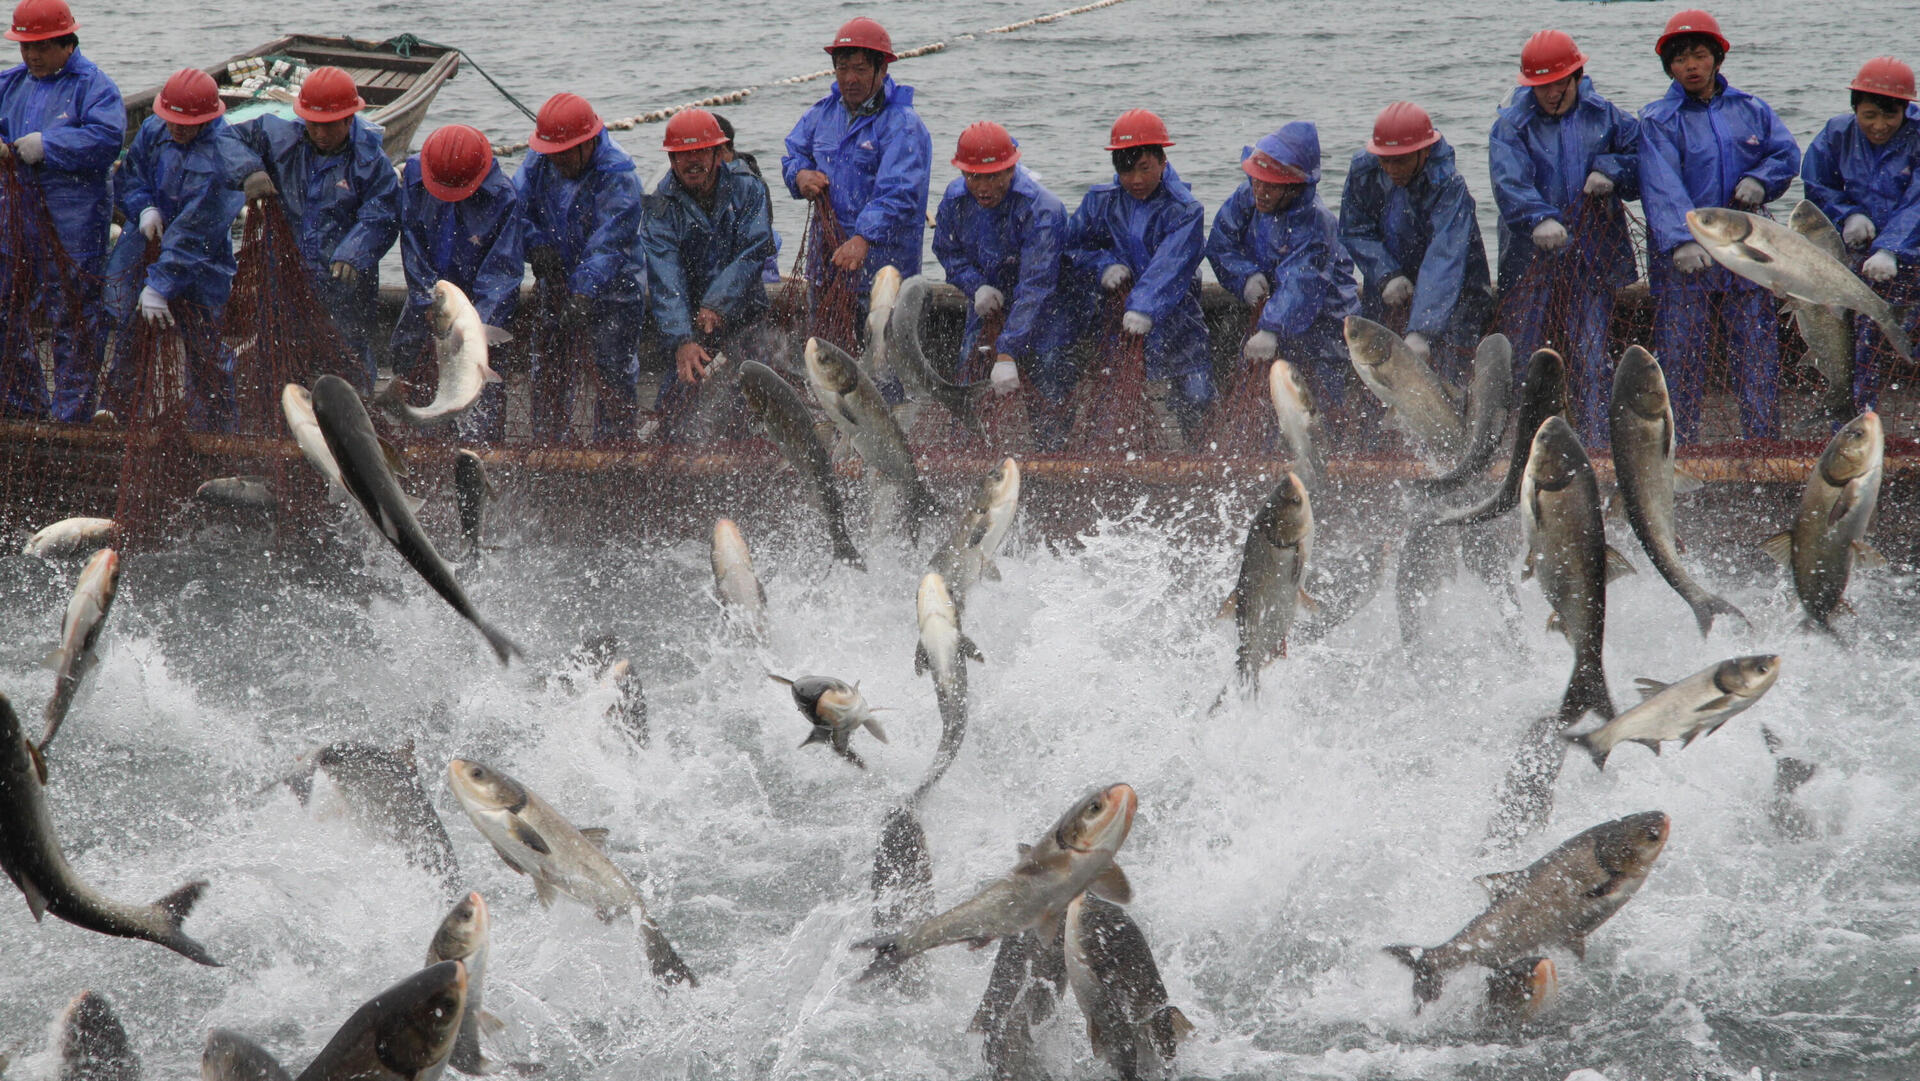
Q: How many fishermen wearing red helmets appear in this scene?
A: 14